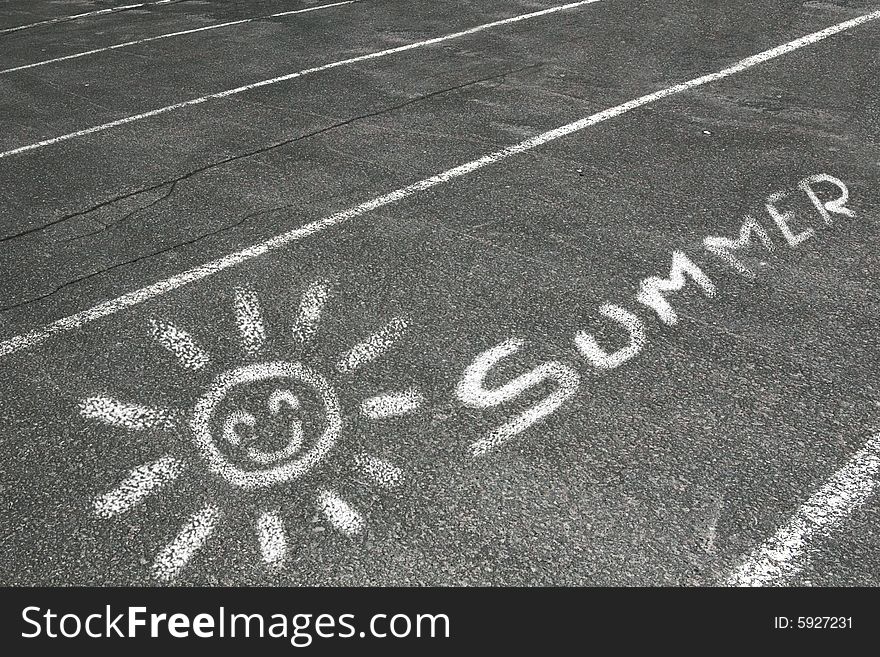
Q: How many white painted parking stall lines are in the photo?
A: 5